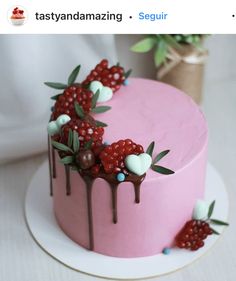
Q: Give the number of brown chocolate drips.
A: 6